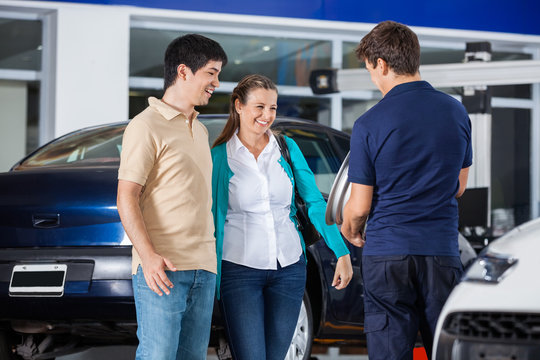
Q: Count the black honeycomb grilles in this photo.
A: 1